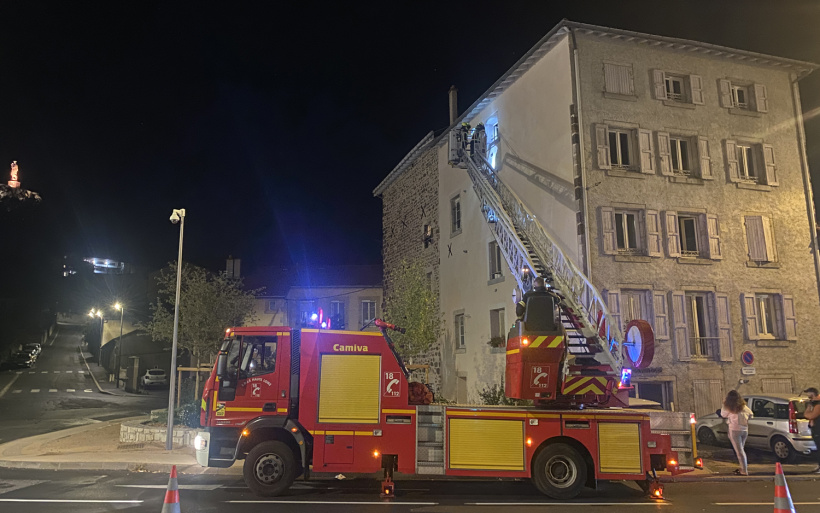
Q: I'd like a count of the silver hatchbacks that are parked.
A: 1